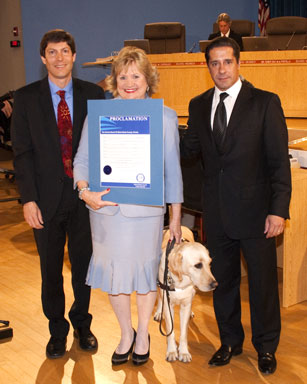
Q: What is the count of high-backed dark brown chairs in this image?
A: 3